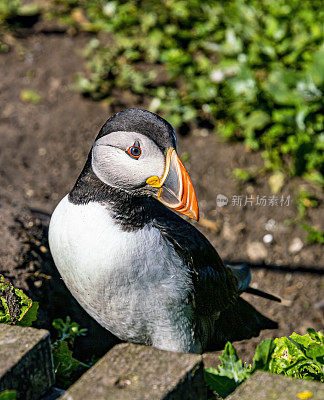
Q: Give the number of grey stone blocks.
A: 3